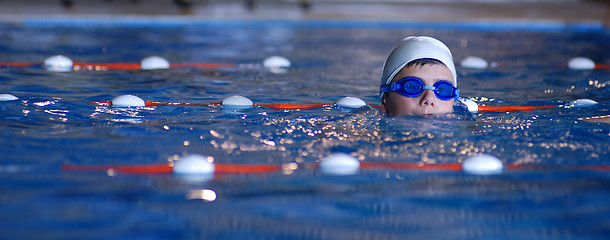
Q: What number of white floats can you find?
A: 14